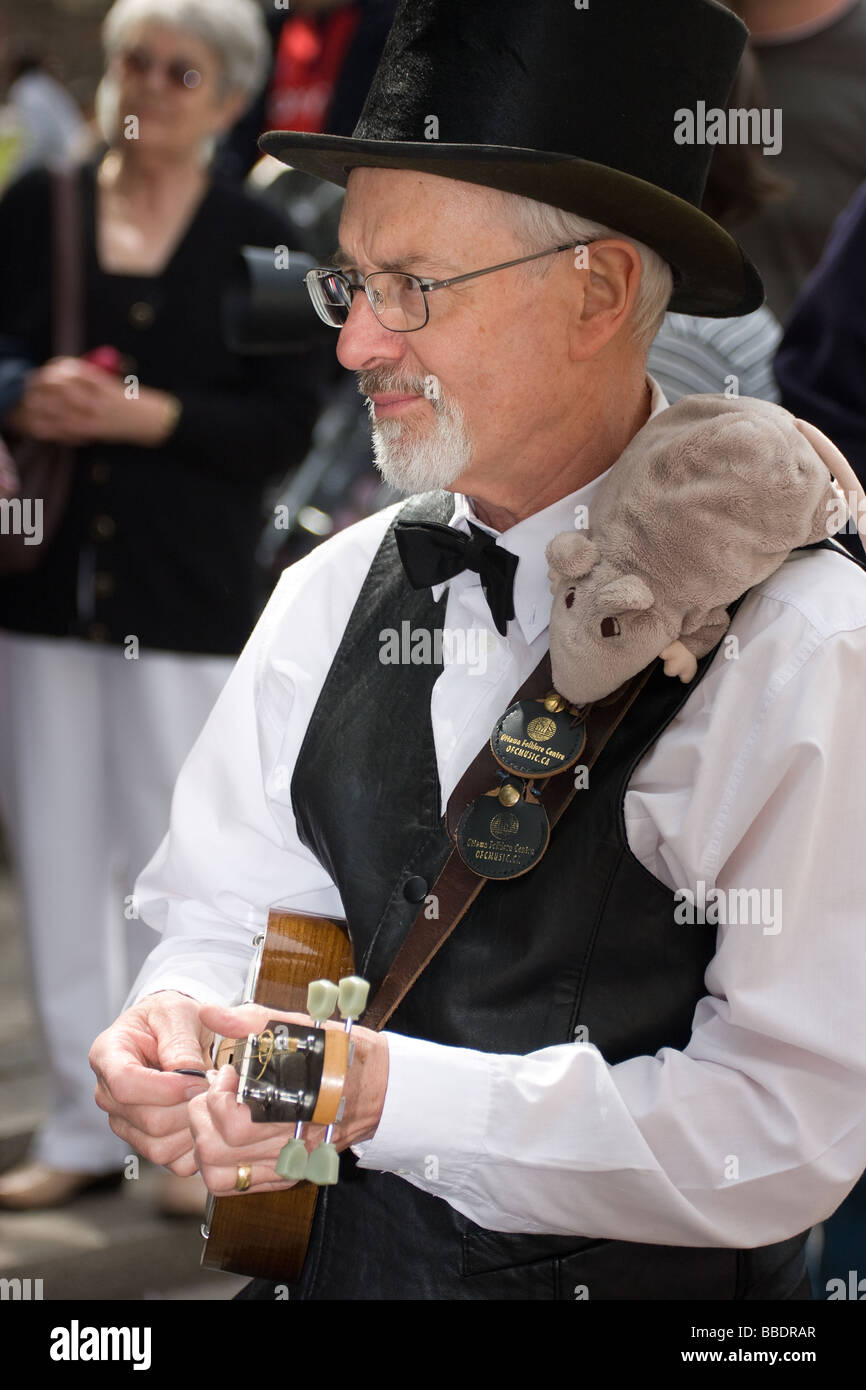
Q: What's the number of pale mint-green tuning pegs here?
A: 4